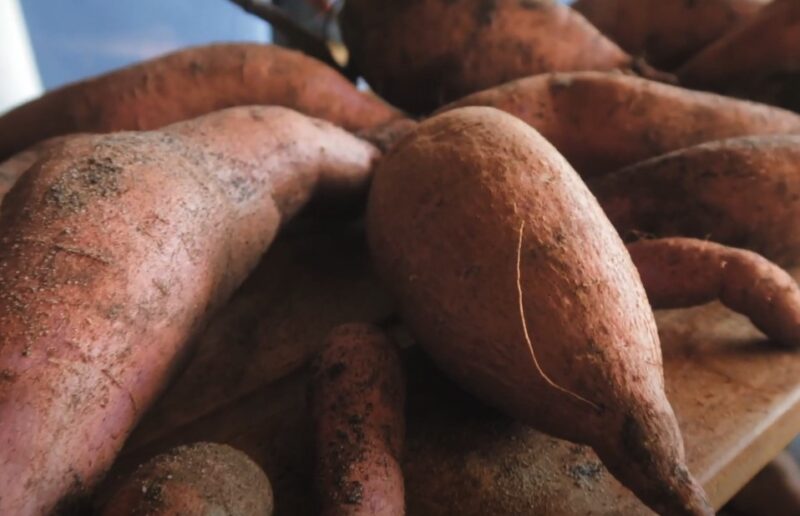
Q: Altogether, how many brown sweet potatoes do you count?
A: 11